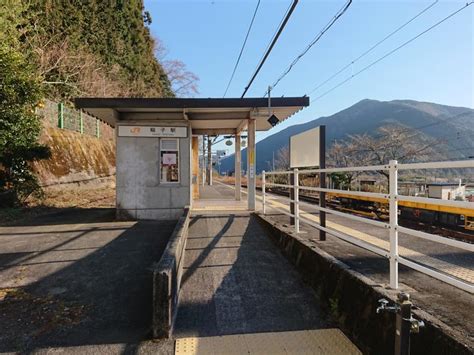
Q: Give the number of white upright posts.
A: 3